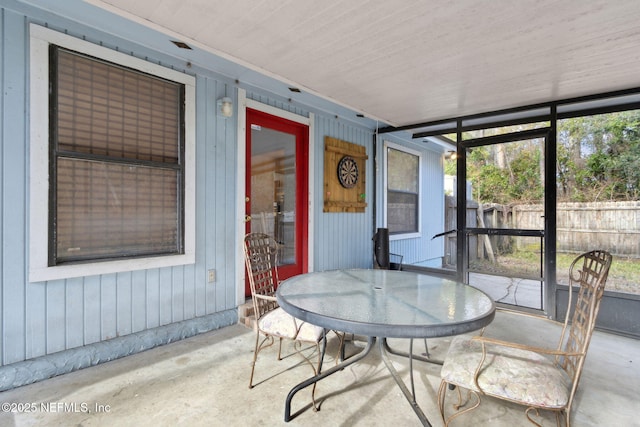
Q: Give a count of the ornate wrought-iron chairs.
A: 2